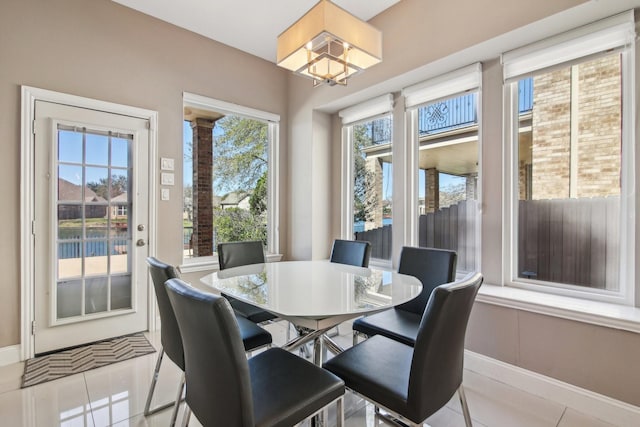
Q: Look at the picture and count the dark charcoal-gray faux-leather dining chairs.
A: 6